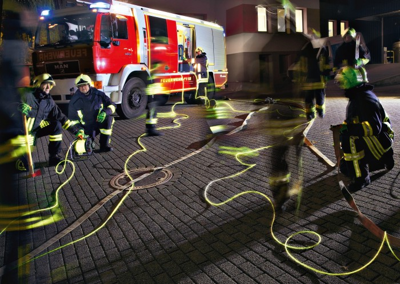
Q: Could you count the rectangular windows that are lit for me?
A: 5